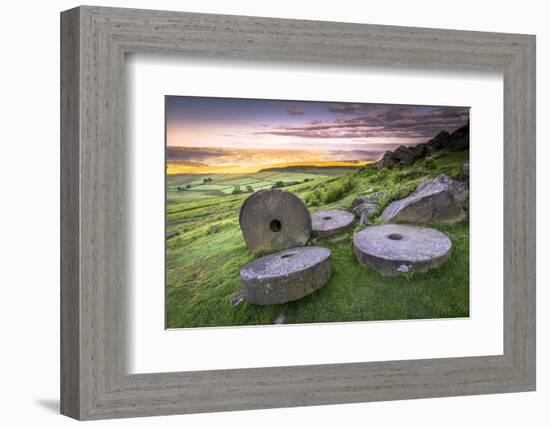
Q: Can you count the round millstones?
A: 4